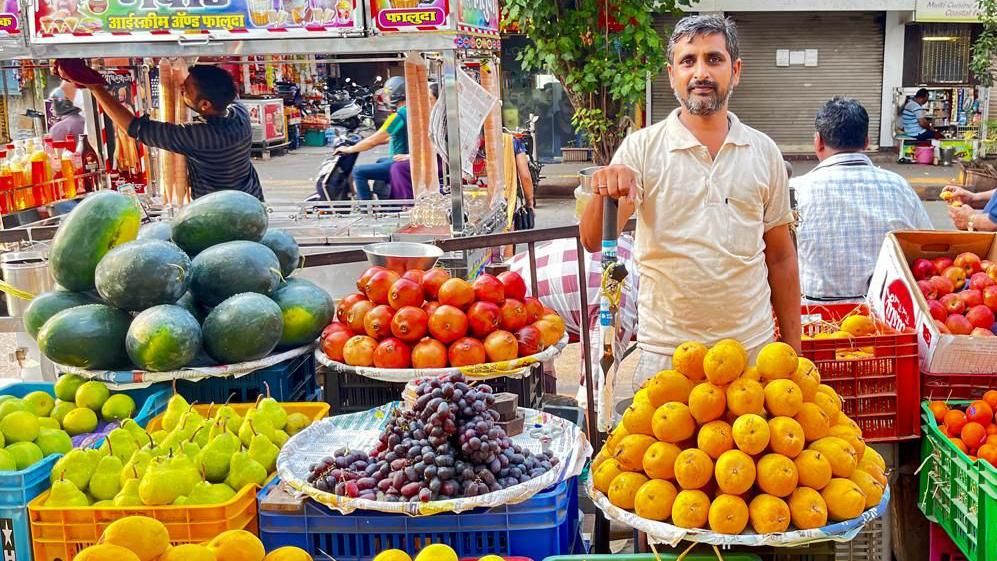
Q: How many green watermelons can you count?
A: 12